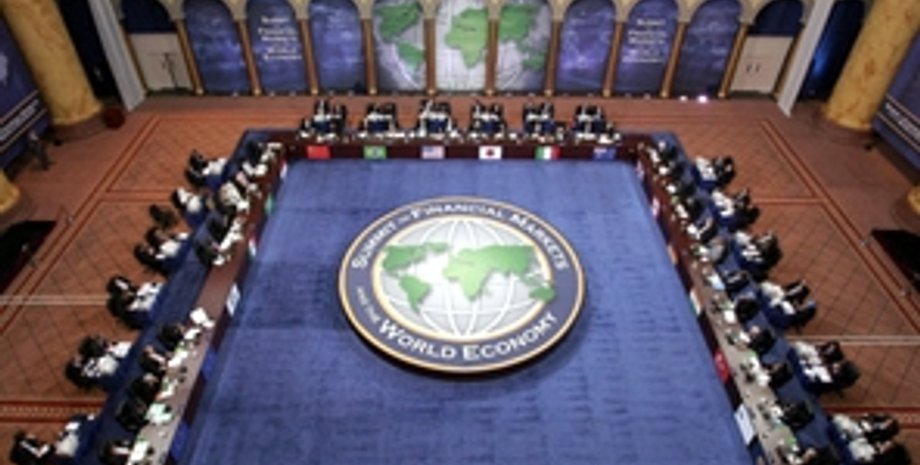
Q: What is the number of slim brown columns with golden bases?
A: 10